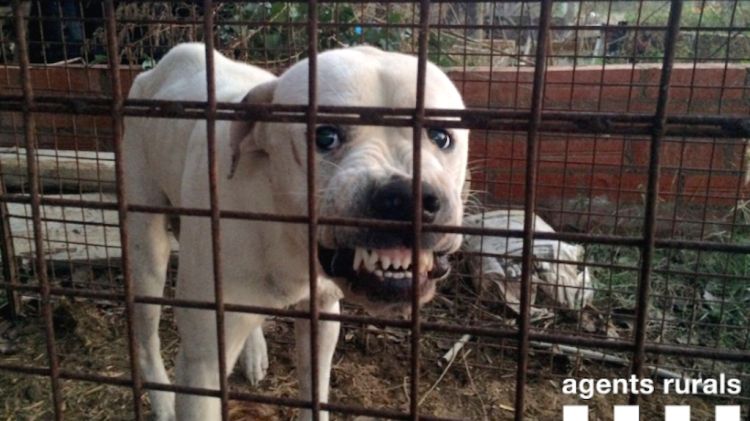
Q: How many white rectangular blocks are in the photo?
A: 4